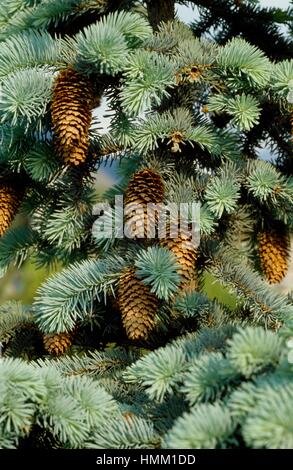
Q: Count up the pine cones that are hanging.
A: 7